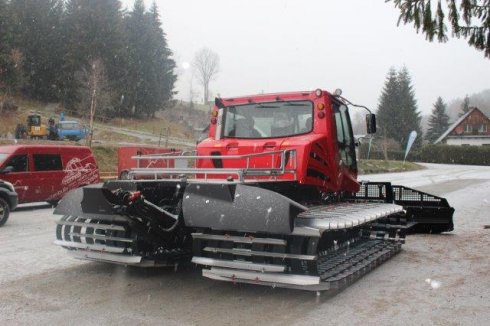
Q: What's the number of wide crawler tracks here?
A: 2